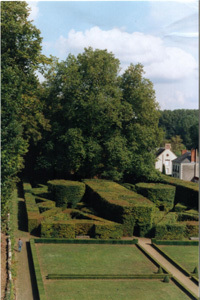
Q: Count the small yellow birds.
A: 0